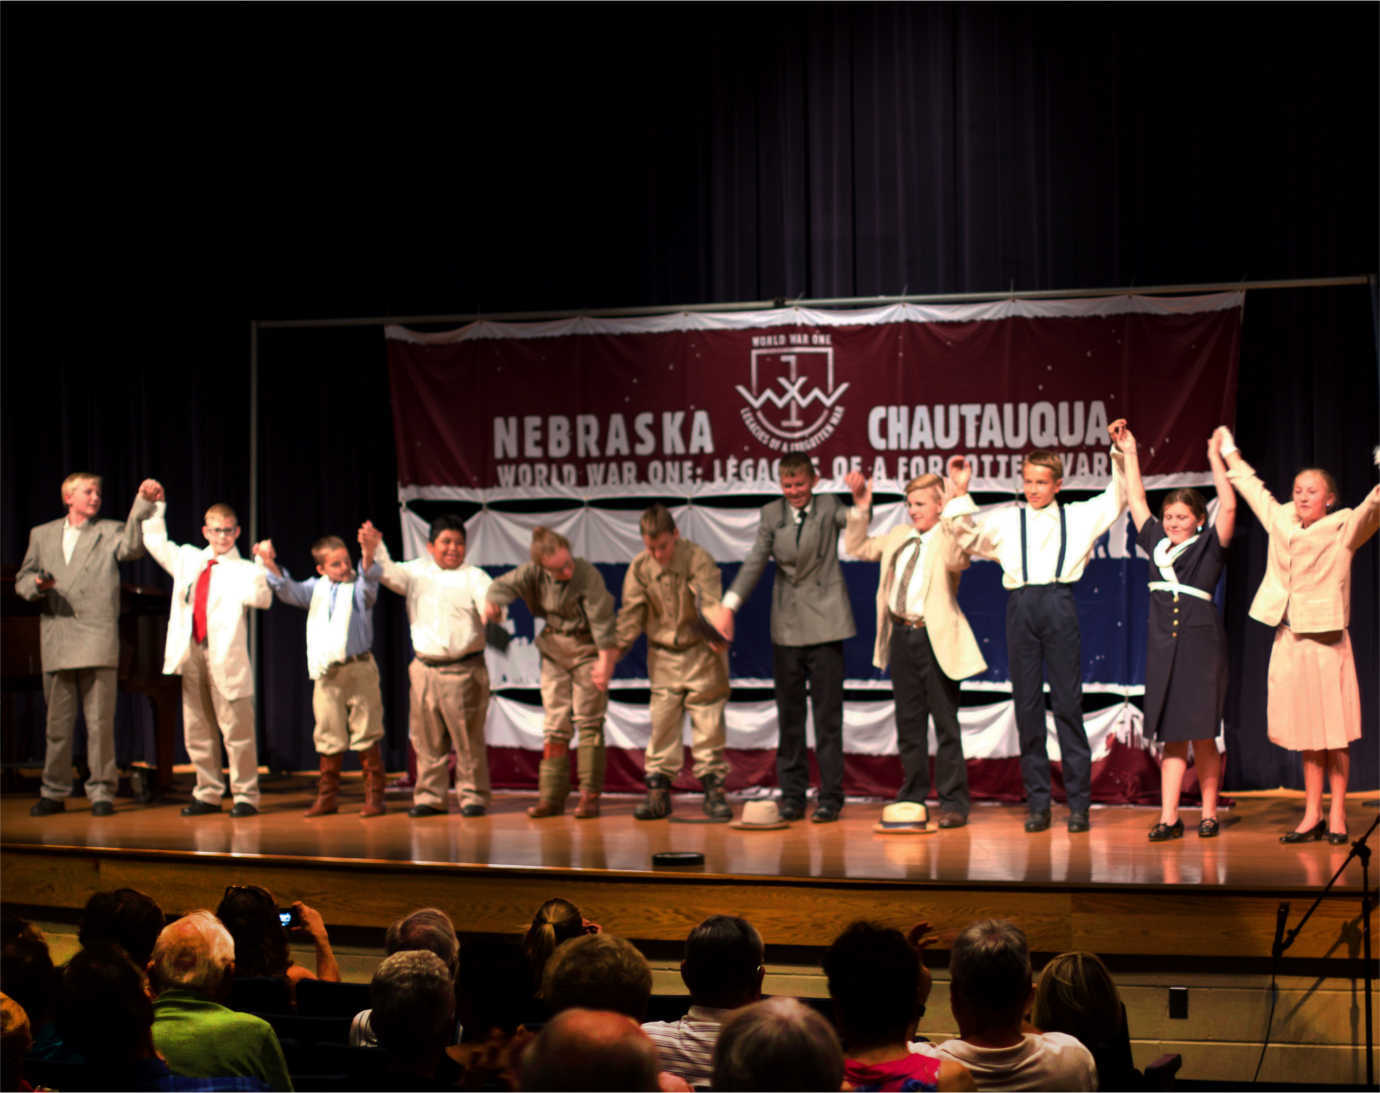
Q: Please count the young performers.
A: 11